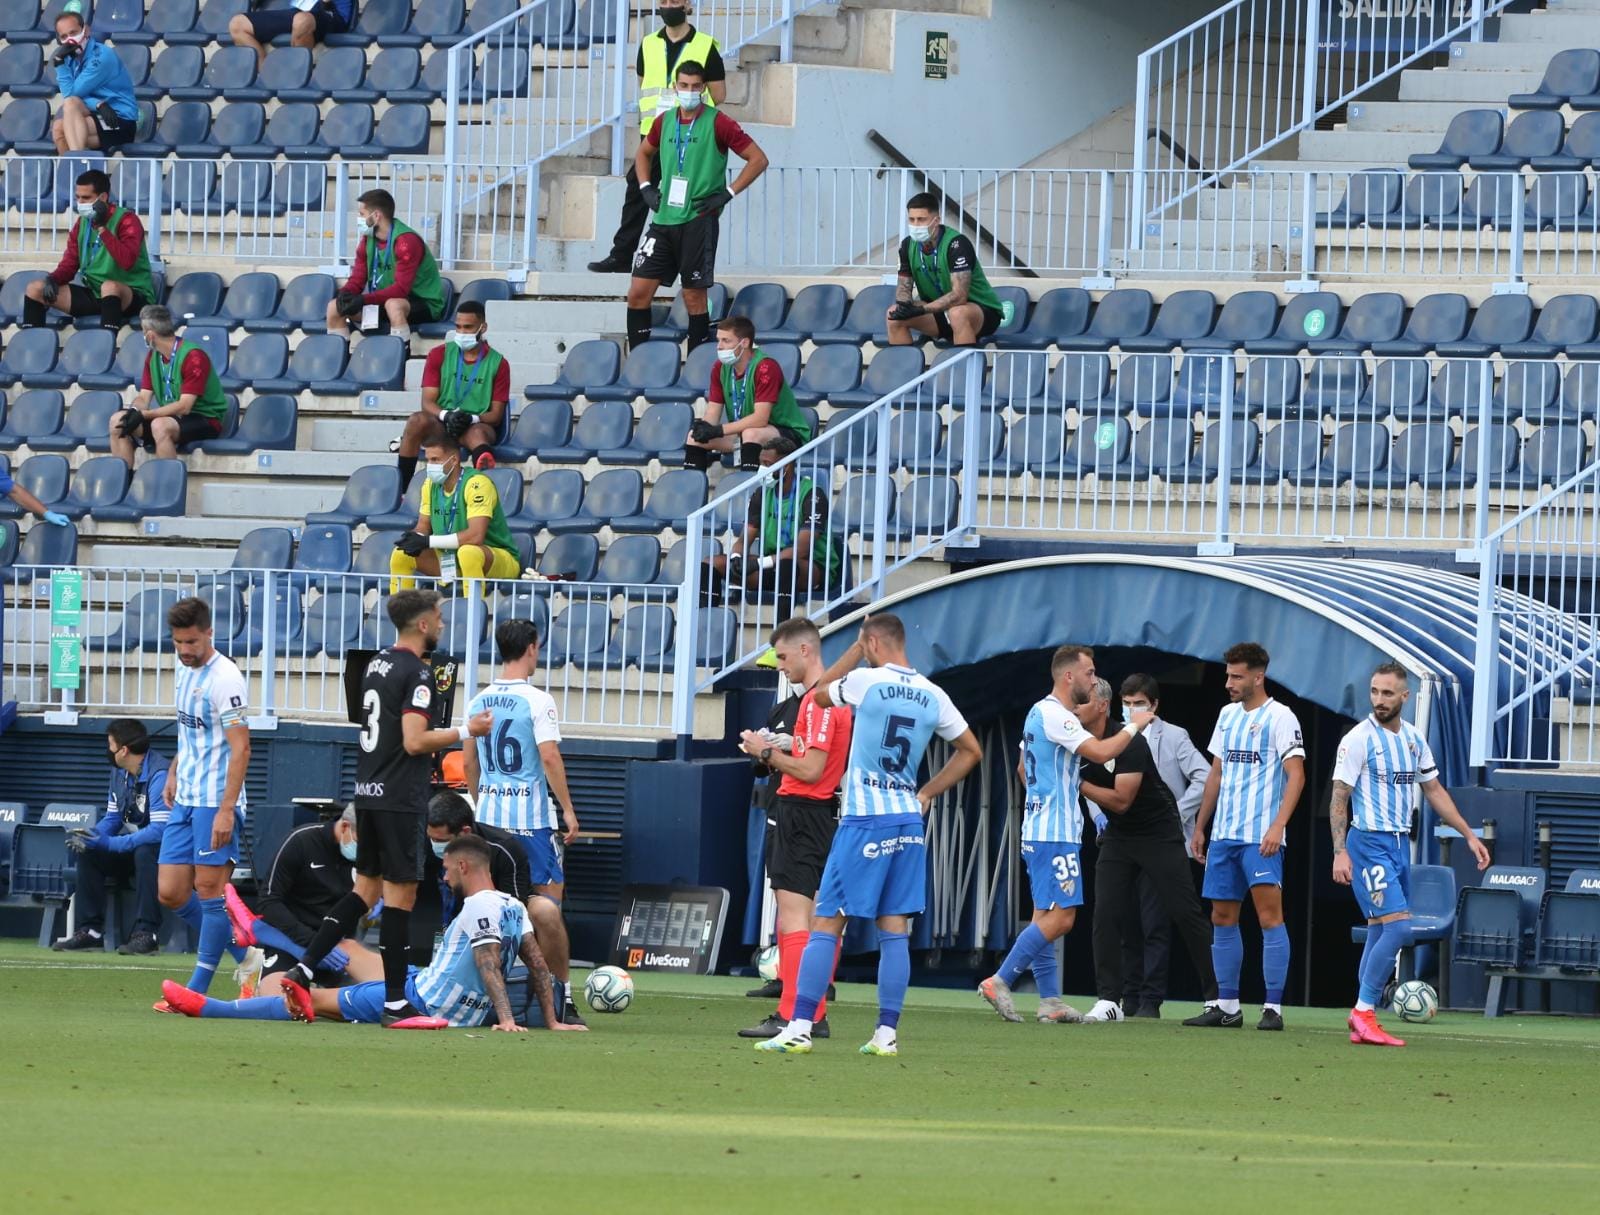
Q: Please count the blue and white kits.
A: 7